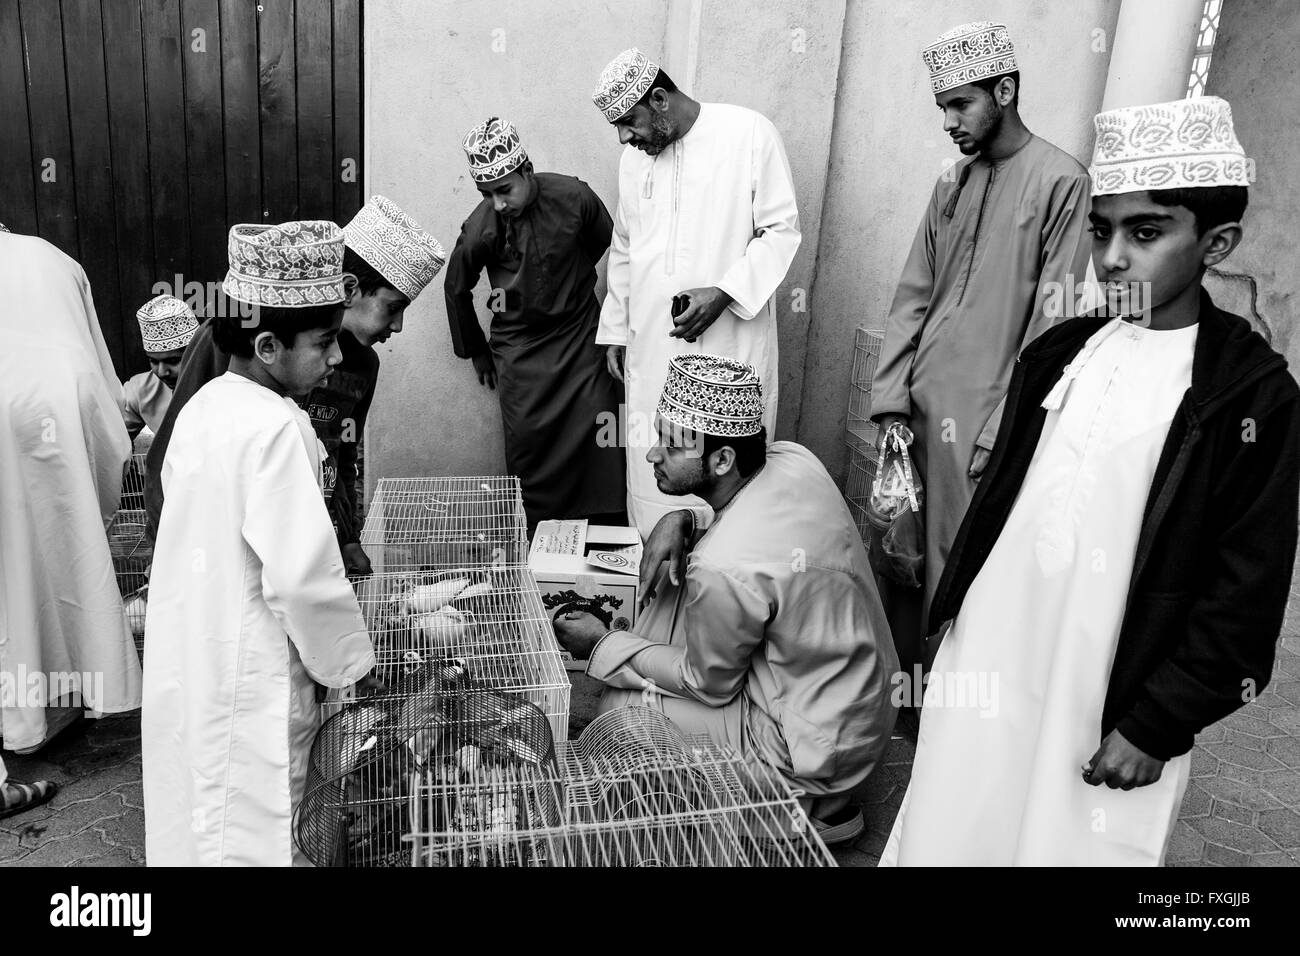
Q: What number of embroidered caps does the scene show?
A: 8